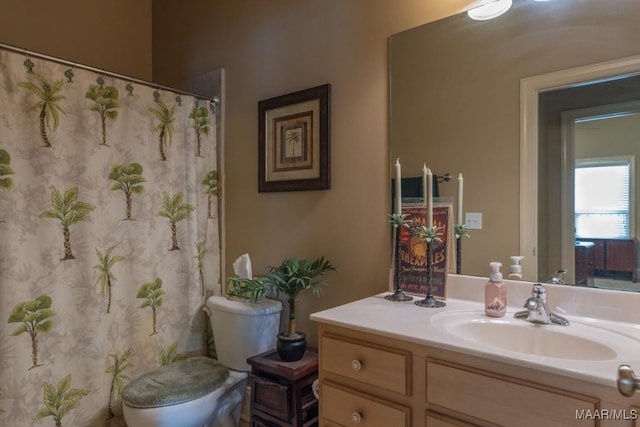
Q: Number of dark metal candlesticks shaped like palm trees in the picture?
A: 2